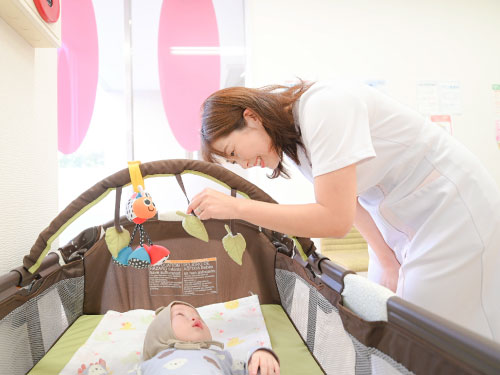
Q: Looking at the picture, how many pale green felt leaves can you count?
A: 3